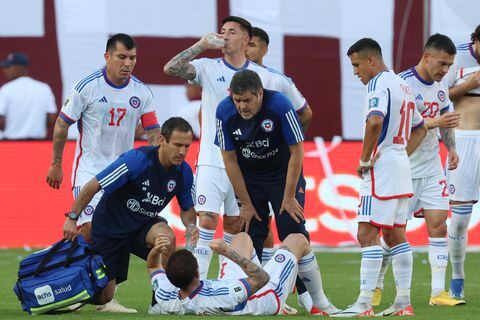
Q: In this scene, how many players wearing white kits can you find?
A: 7